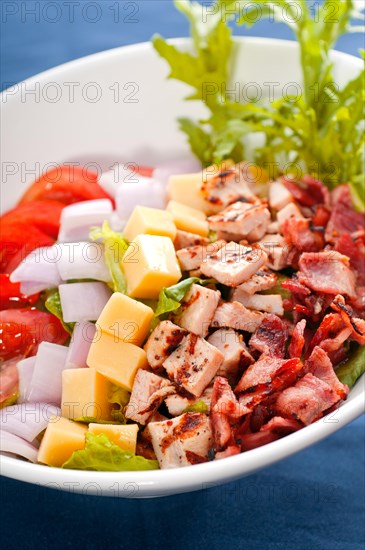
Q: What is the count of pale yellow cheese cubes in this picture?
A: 9